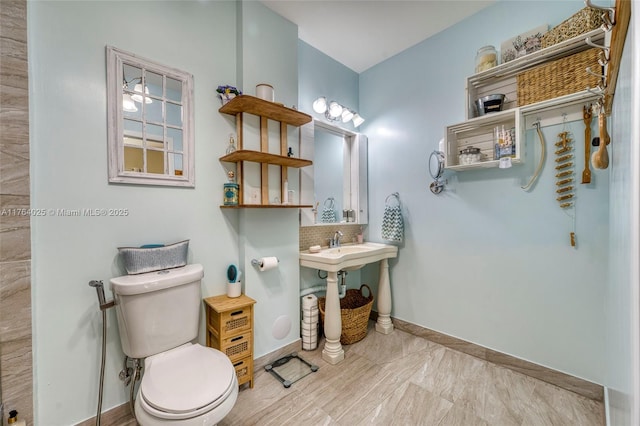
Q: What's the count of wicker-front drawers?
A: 3